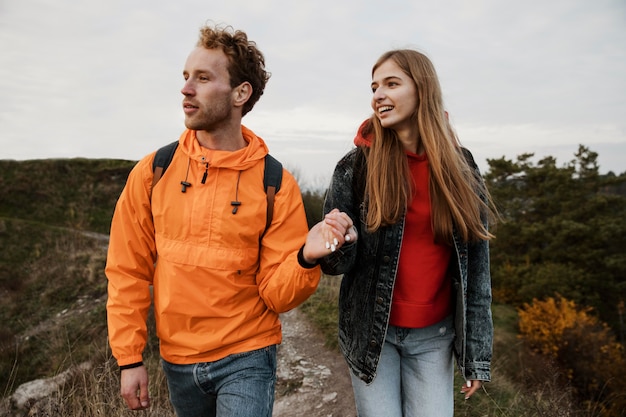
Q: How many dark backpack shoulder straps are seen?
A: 2